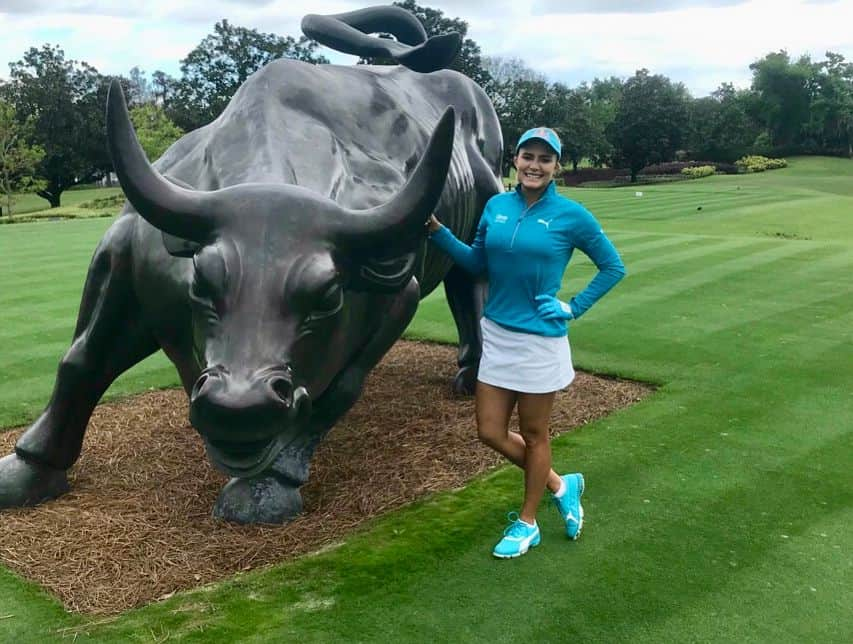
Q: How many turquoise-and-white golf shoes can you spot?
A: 2